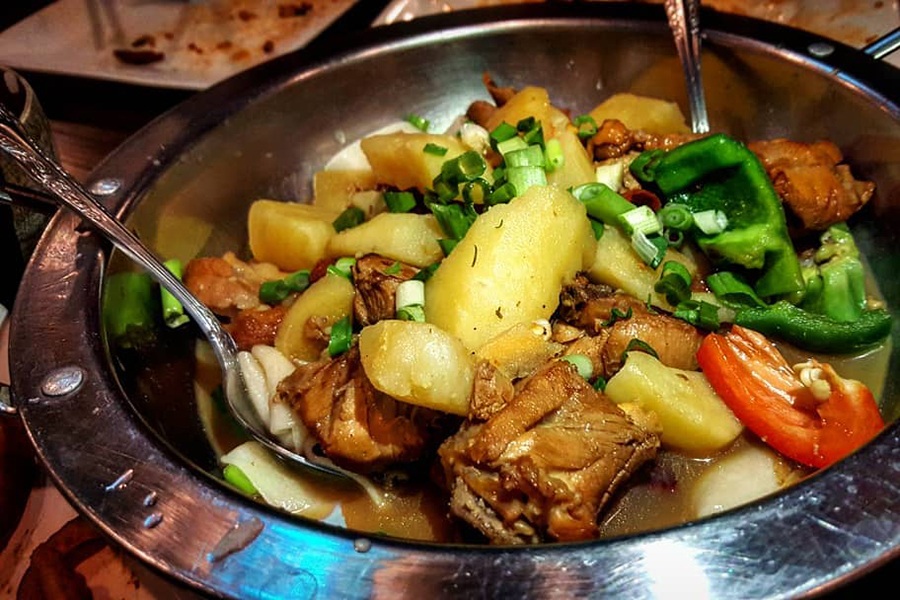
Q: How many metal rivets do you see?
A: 3